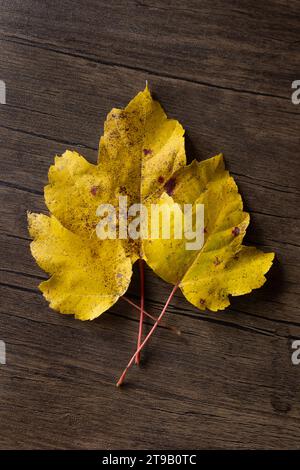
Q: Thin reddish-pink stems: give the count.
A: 3